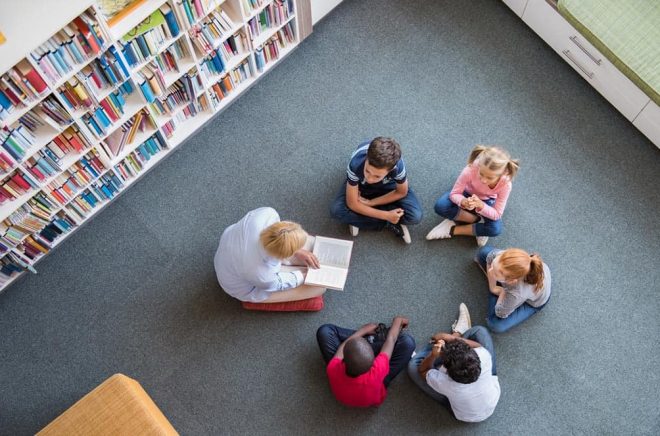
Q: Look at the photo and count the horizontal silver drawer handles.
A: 2